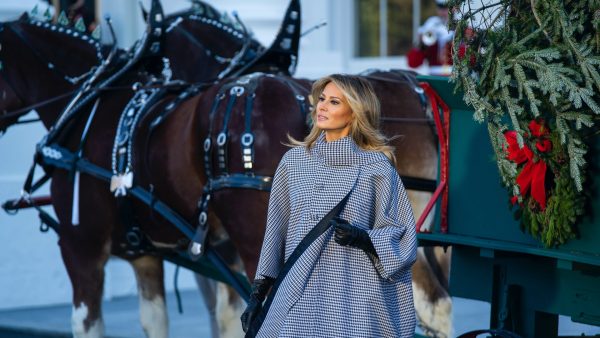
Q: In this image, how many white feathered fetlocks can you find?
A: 4